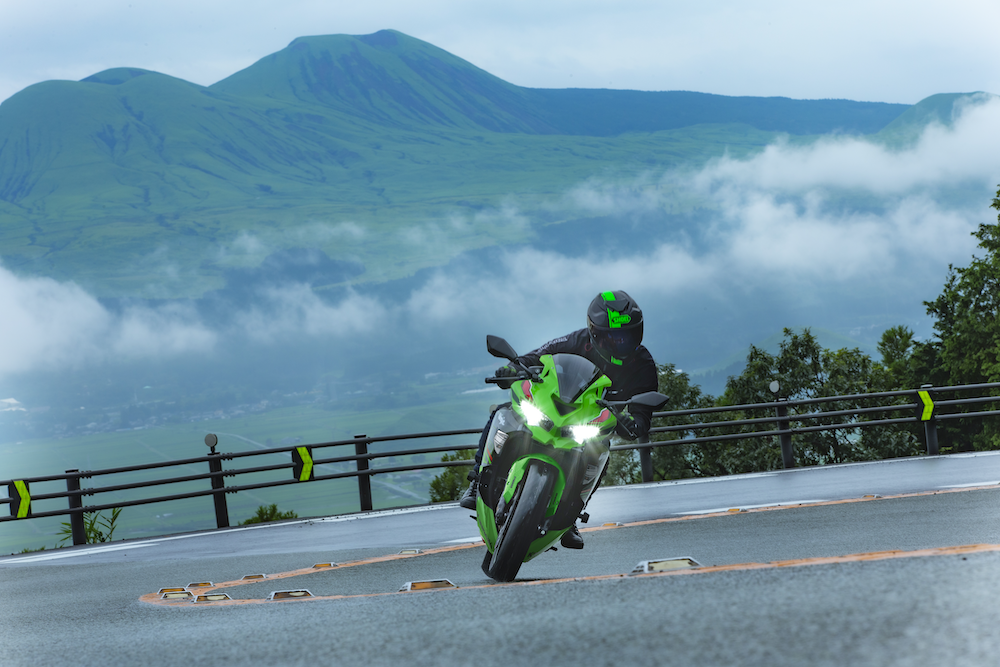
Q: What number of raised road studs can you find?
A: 13